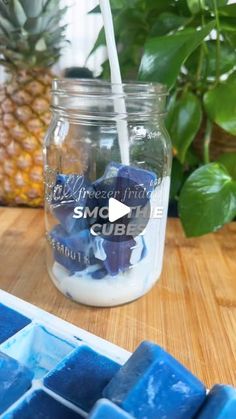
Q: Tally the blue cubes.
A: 11